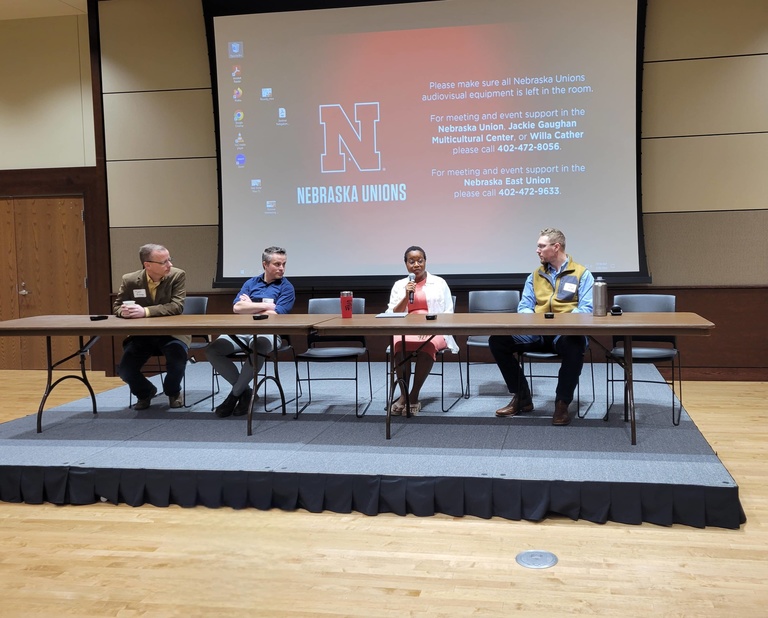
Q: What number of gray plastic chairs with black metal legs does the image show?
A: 7